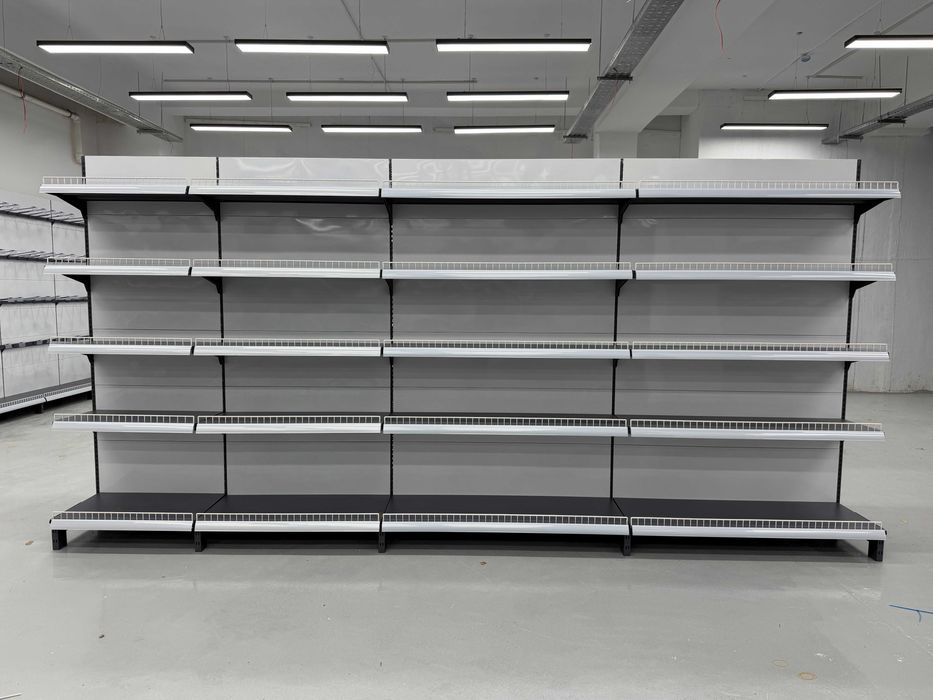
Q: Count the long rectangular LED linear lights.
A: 12